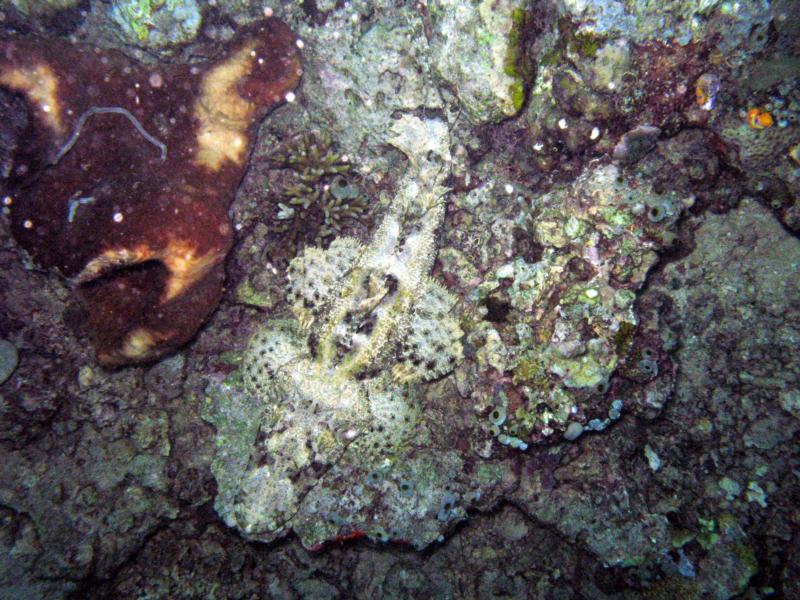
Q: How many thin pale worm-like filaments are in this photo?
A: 2